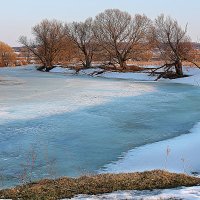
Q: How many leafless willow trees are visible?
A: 4